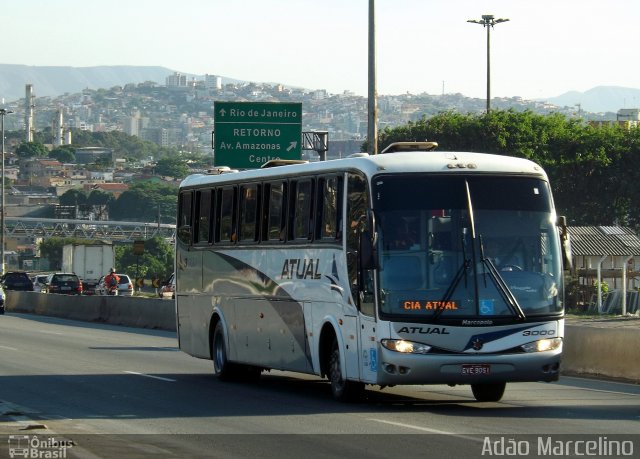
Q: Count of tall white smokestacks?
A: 2